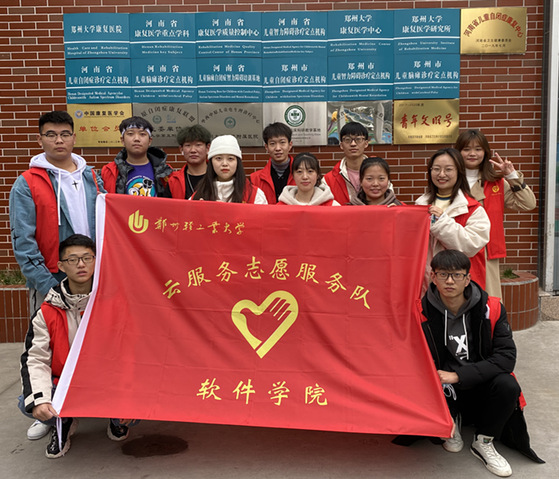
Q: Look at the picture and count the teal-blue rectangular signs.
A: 12